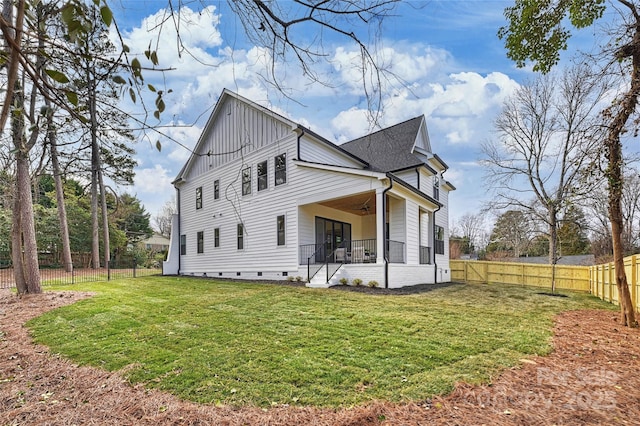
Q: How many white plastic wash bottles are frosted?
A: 0